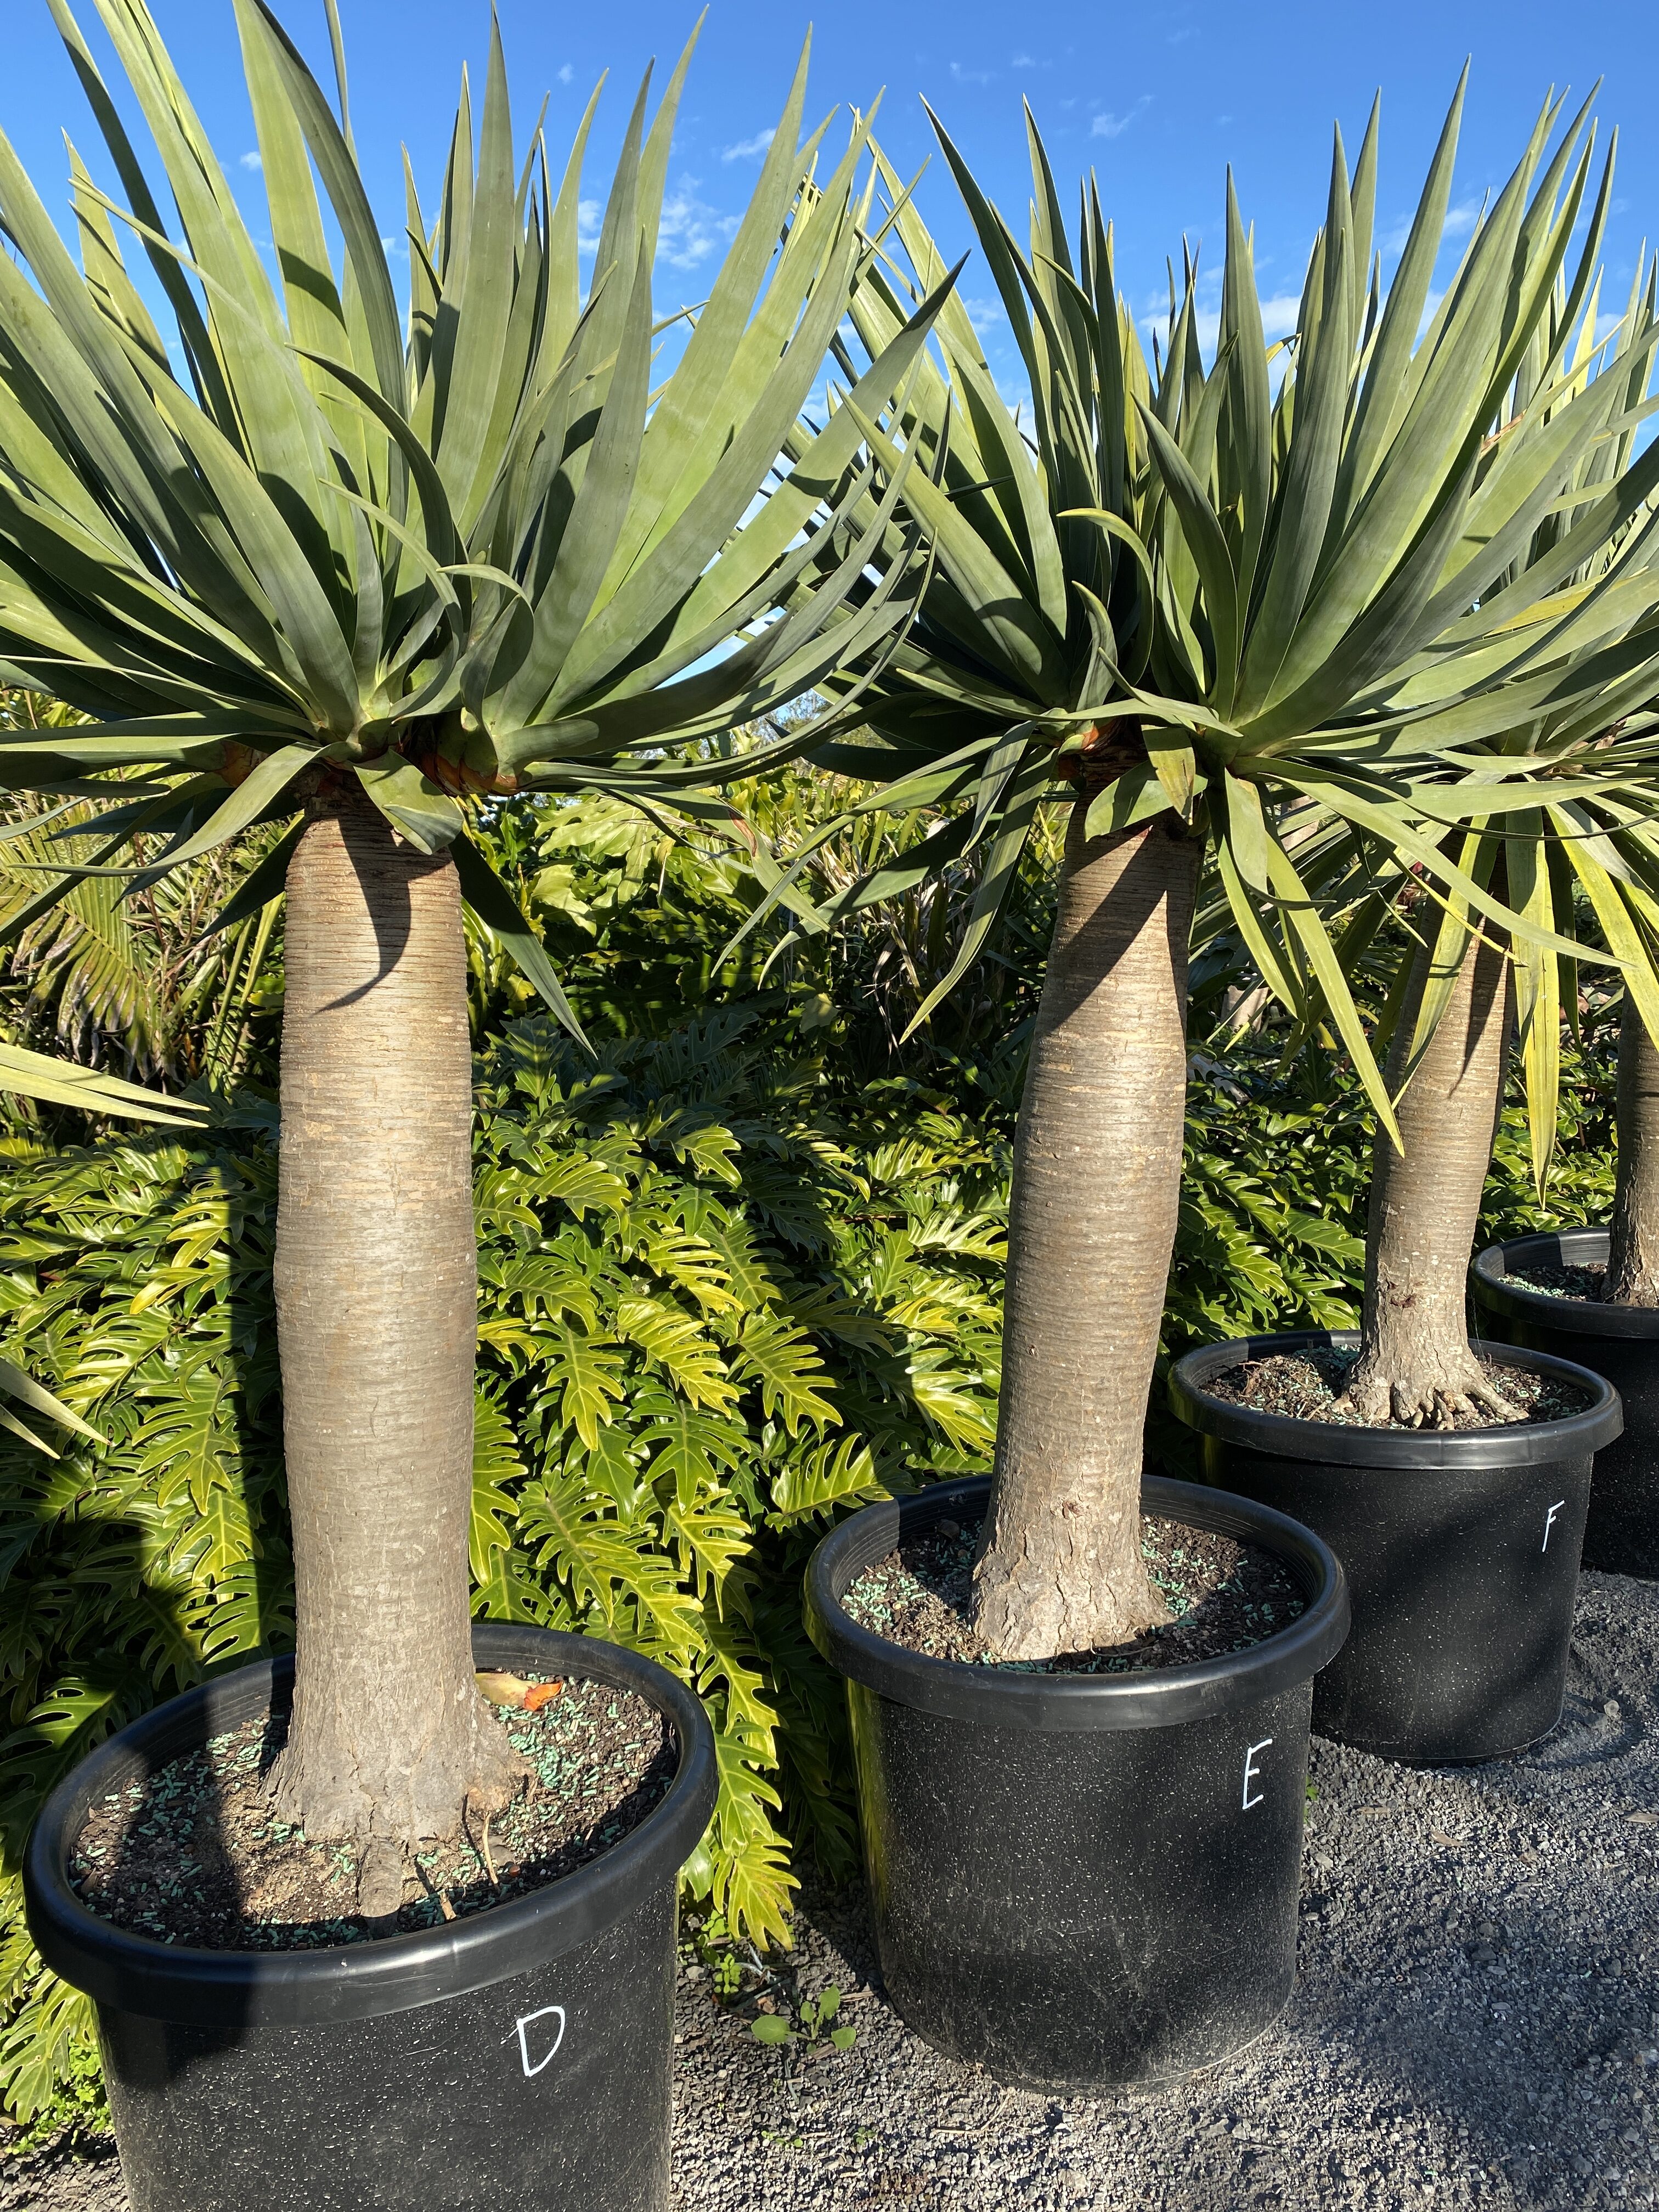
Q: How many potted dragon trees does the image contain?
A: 4